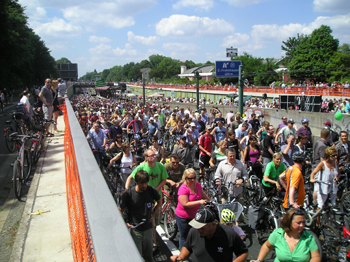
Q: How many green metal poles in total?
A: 3